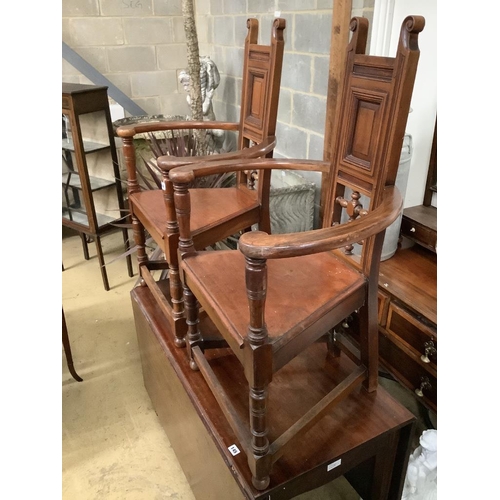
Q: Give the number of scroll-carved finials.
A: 4